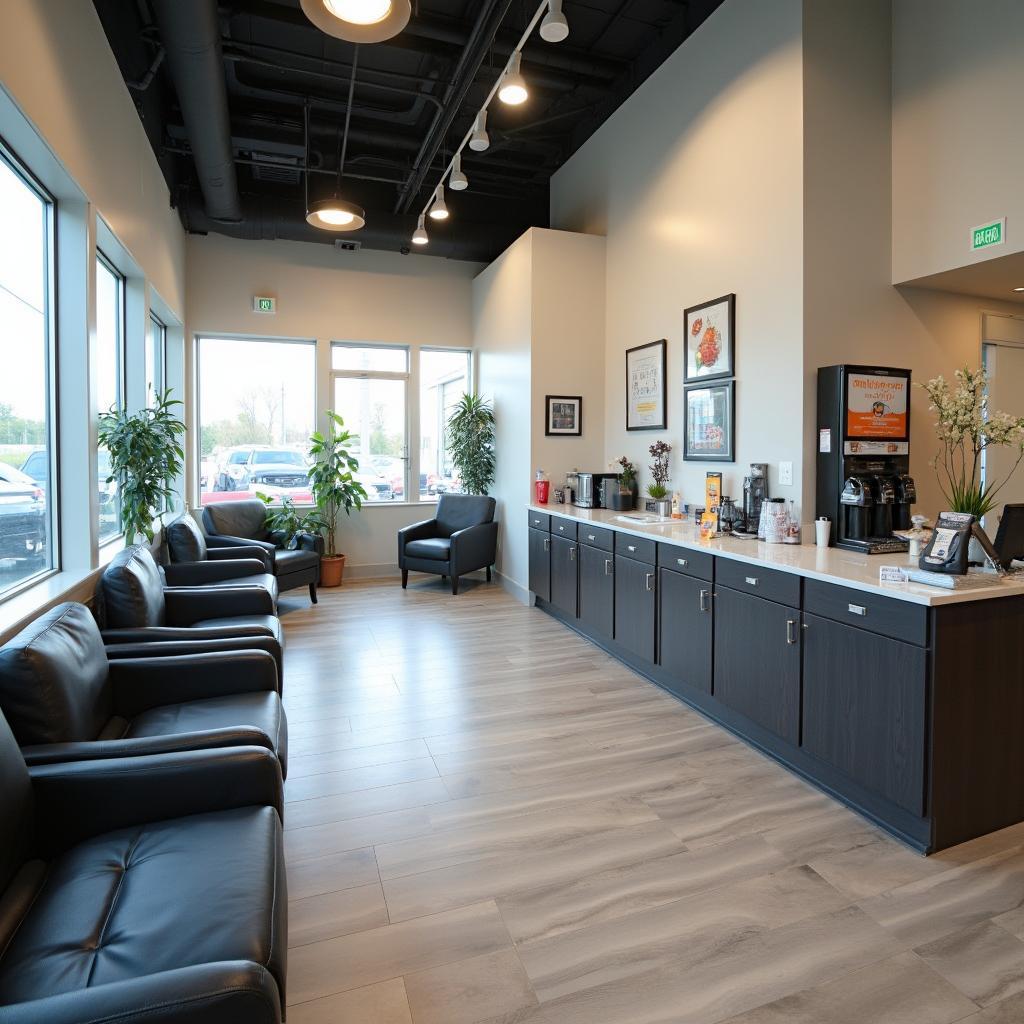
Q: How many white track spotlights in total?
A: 6